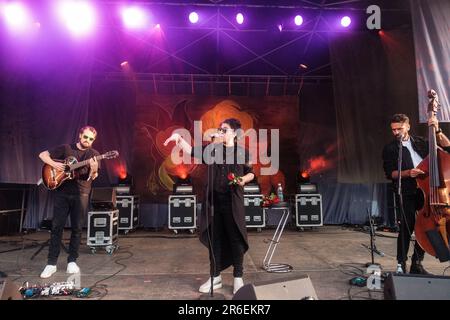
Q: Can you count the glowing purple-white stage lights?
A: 7